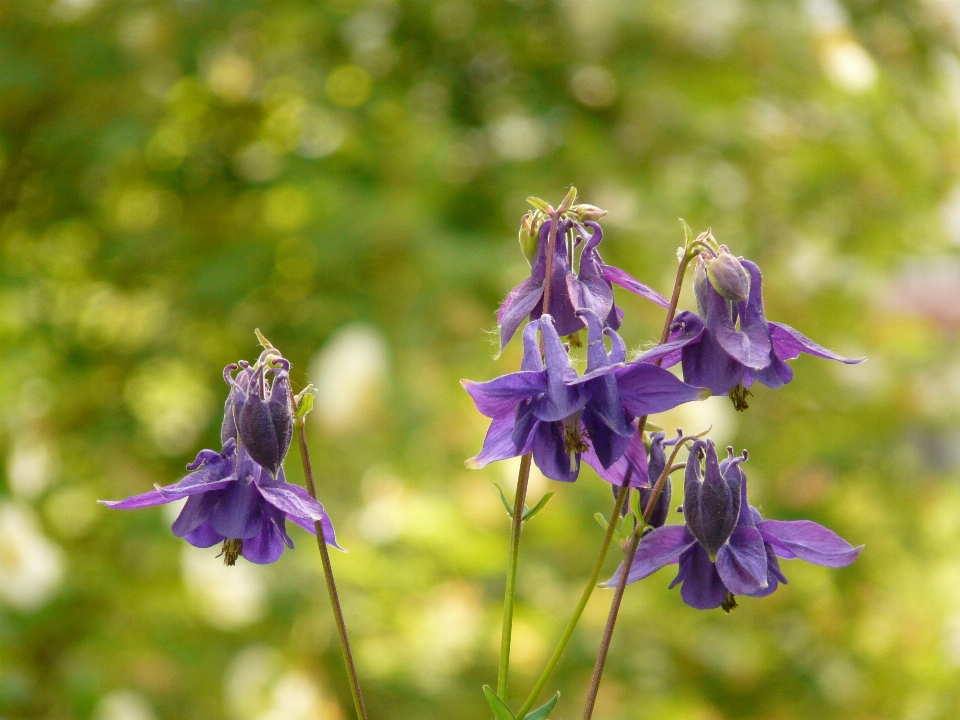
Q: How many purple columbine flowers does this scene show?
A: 5